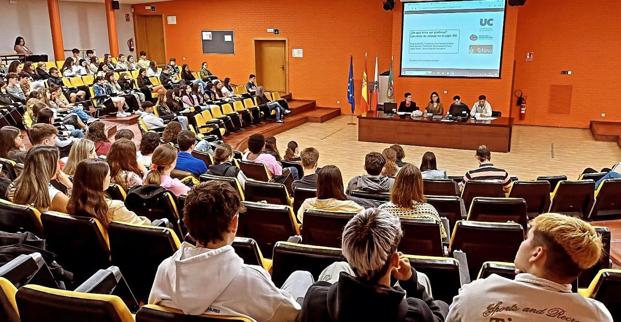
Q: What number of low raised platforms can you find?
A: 2